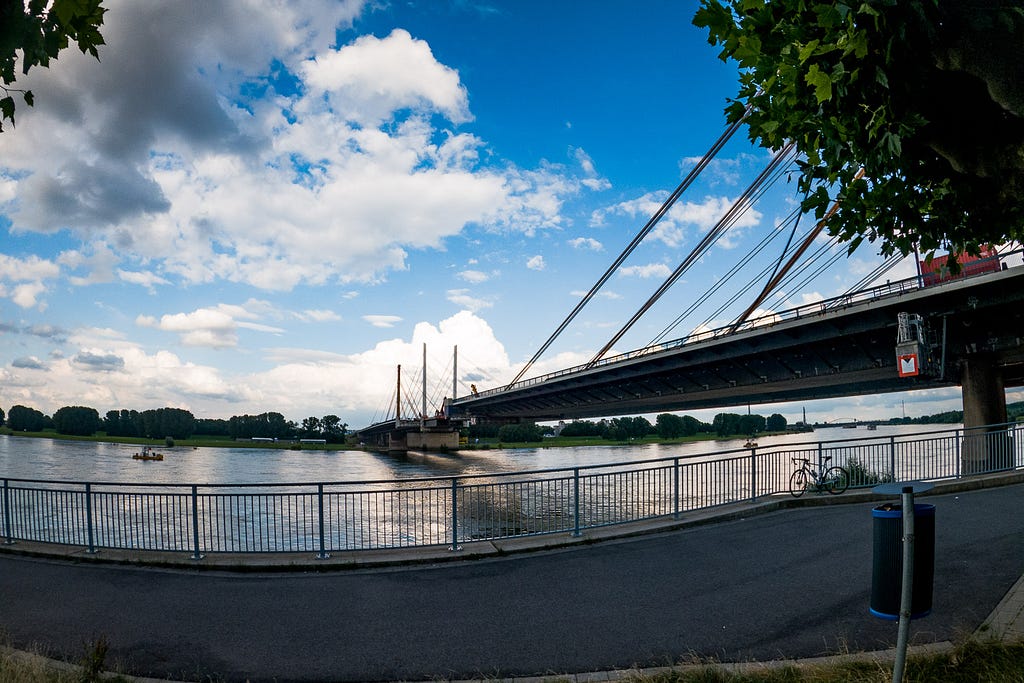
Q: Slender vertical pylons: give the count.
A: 3